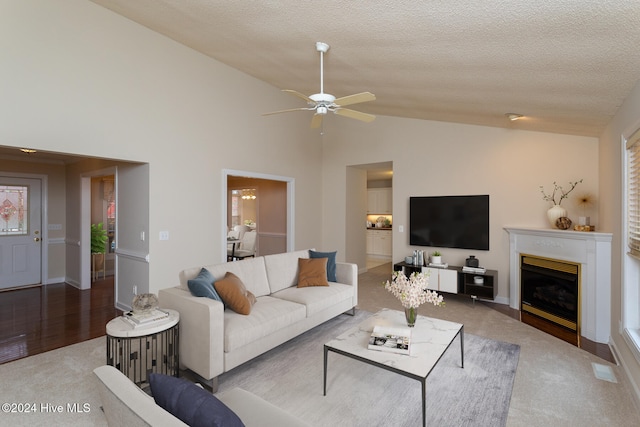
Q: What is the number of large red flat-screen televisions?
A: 0